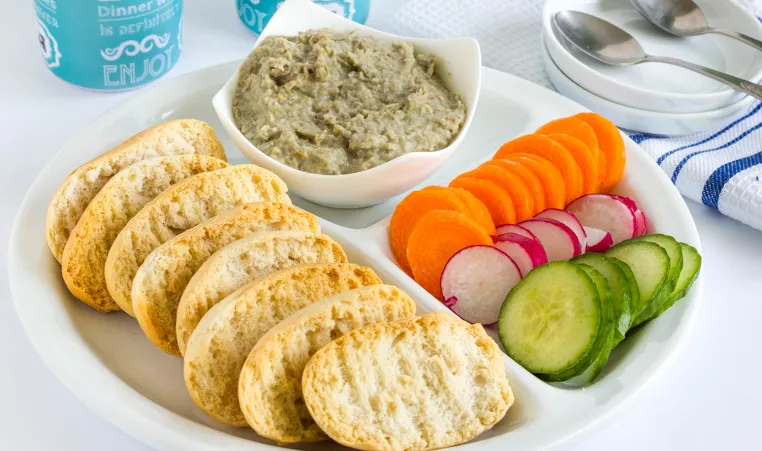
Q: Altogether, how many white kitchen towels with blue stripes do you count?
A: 1